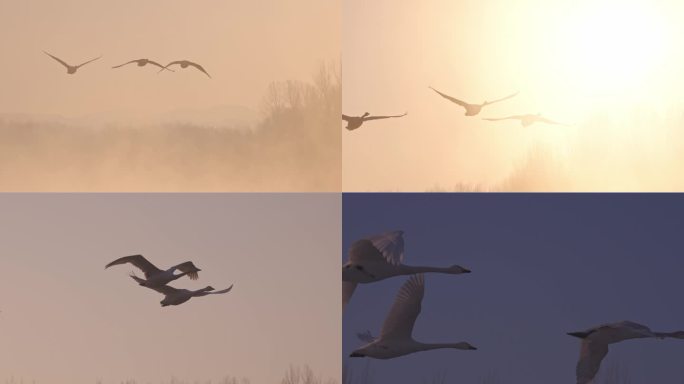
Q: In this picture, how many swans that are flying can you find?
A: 11